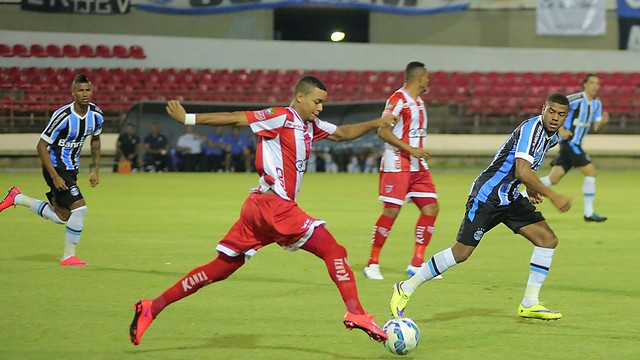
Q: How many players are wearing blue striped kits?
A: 3